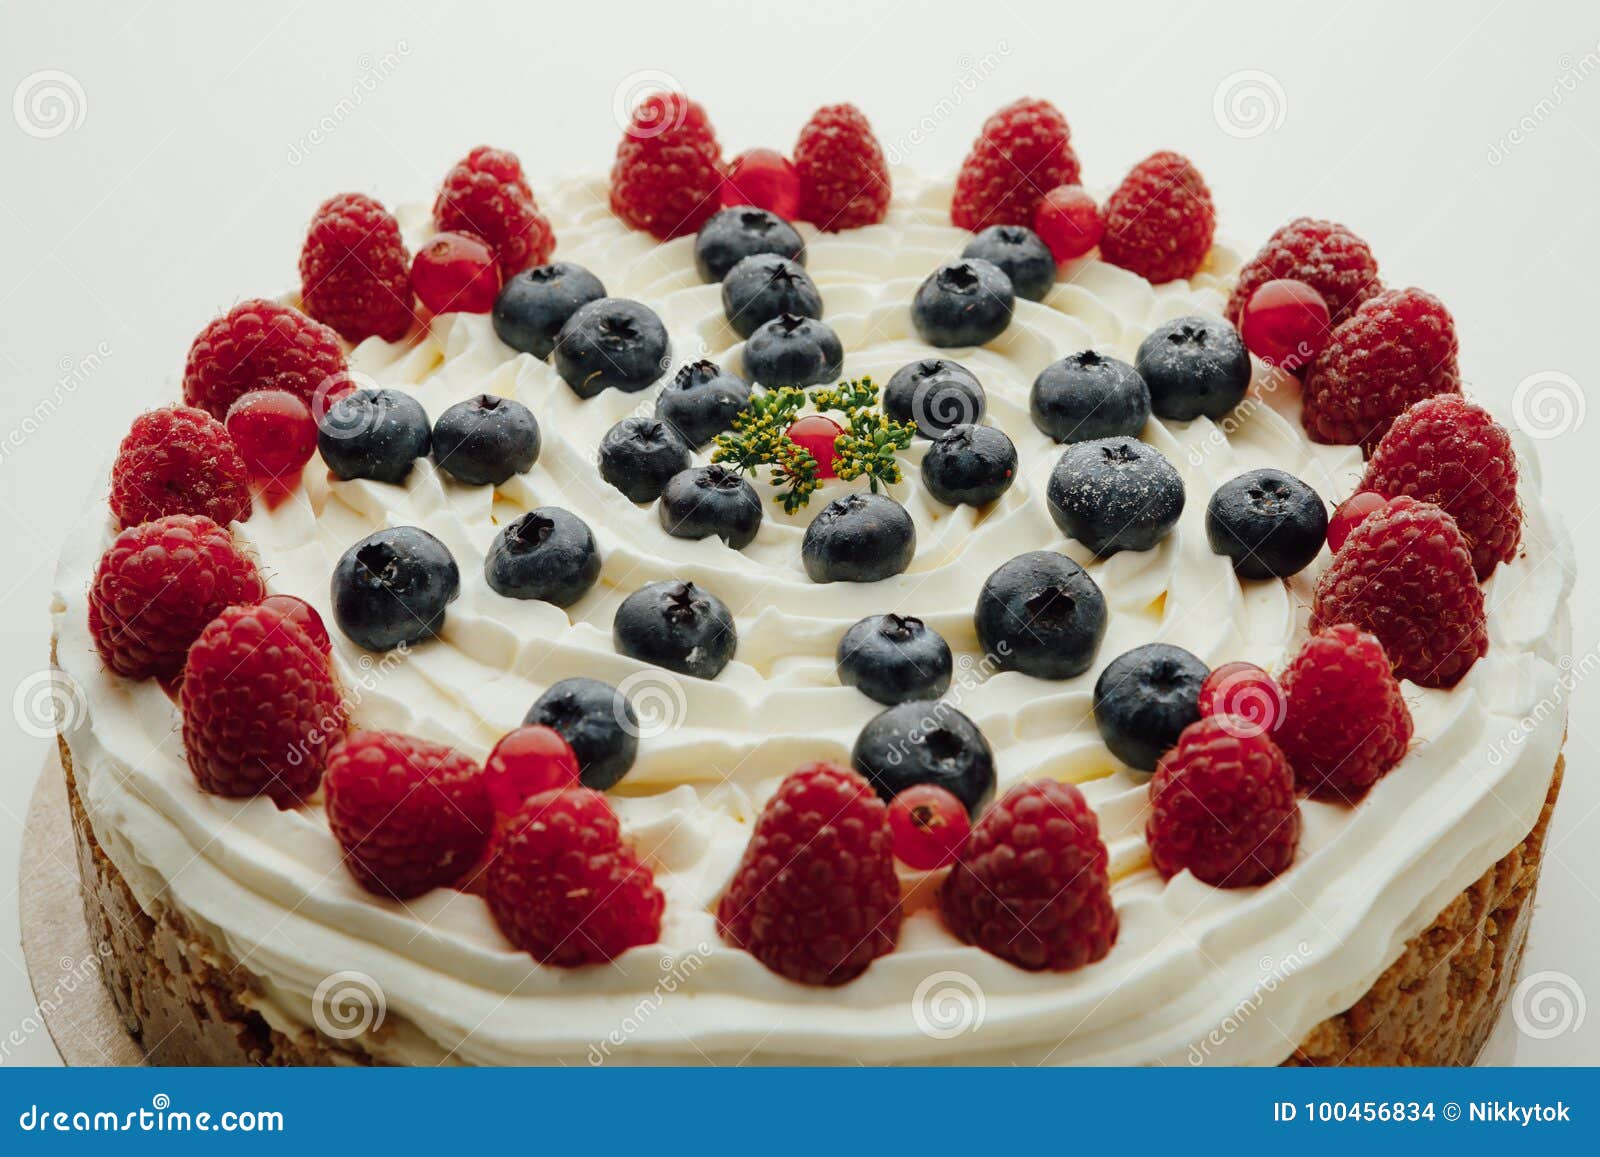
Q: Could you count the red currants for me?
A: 11